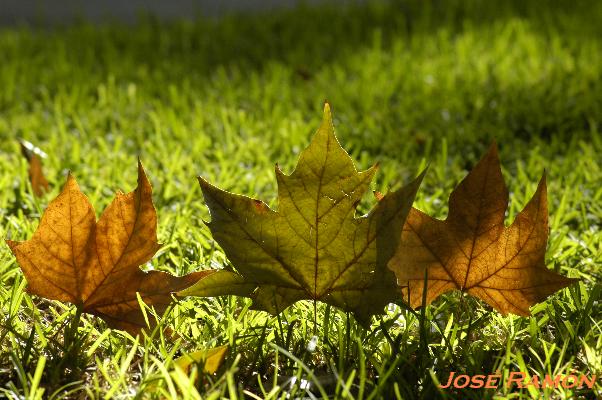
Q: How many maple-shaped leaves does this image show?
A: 3